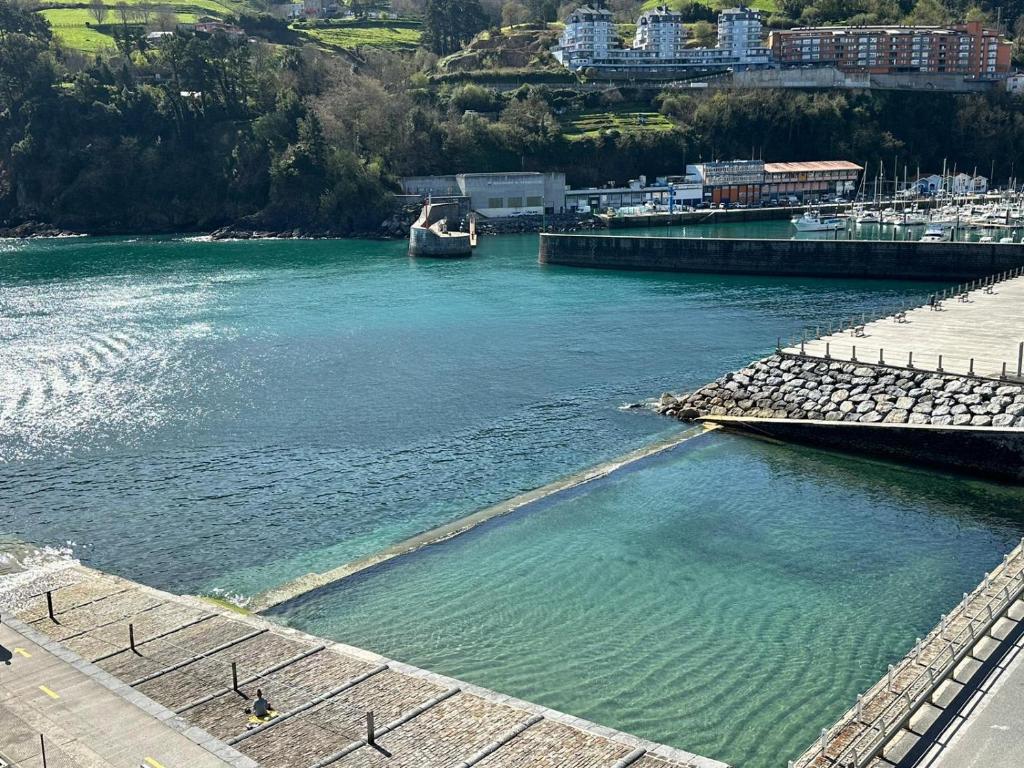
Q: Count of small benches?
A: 5